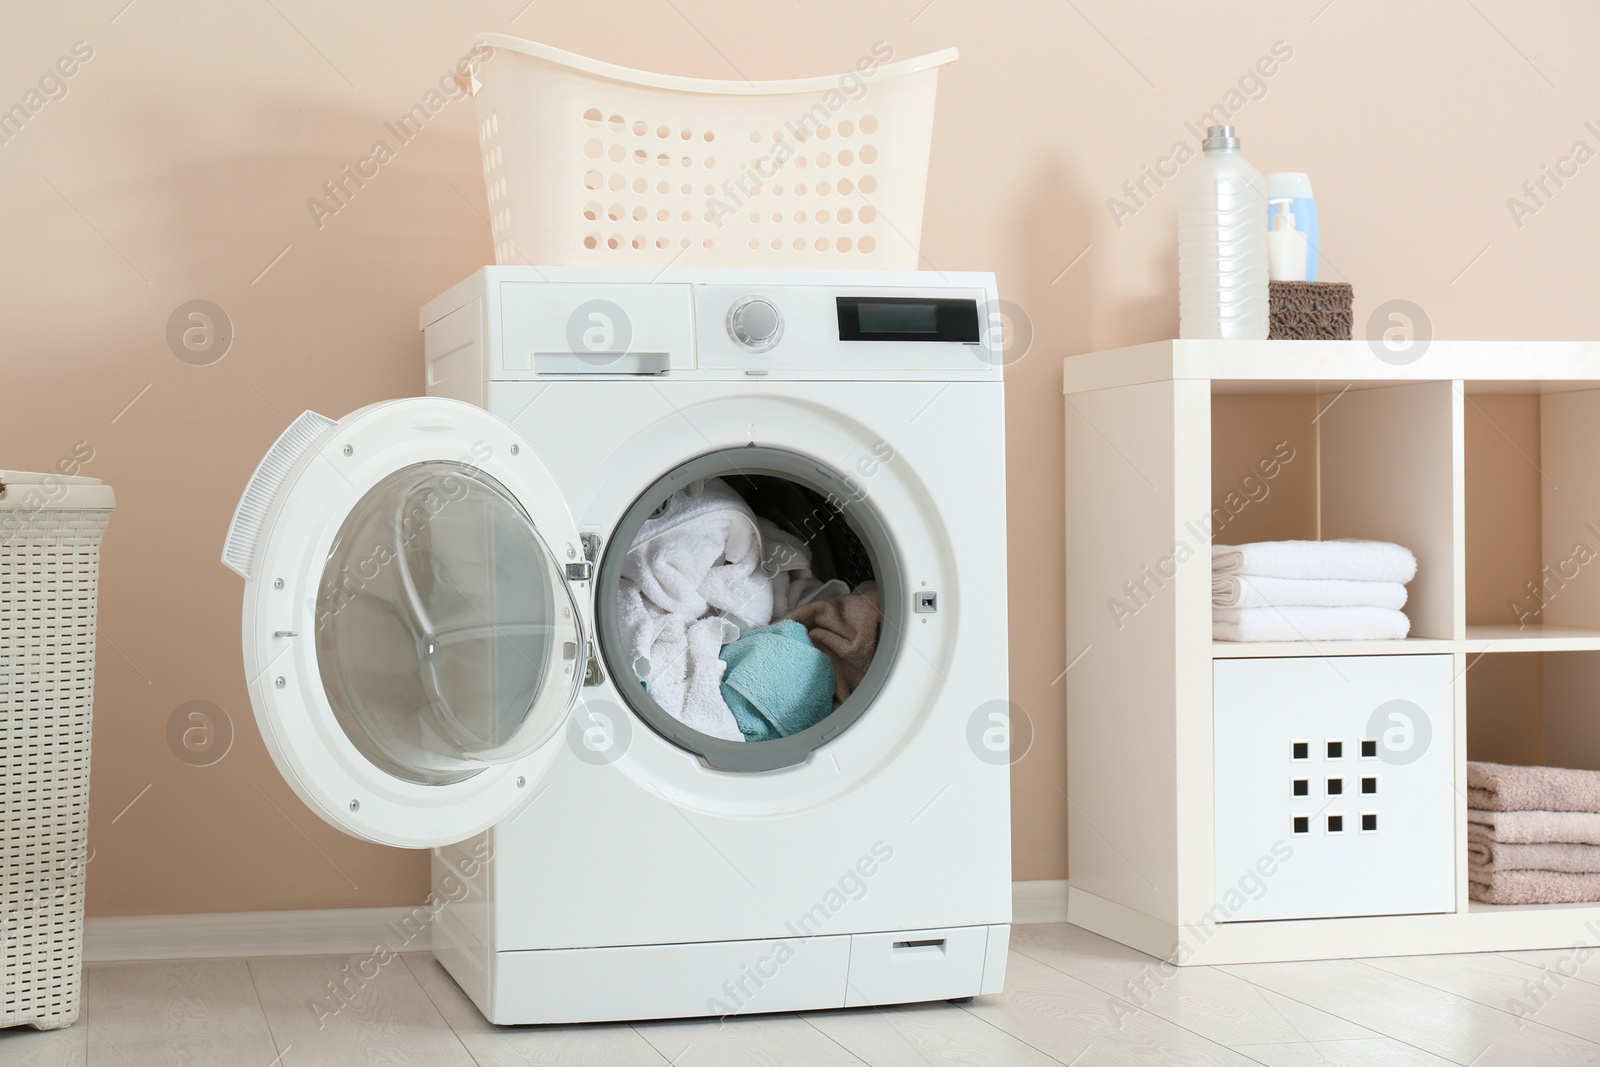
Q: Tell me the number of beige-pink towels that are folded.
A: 4